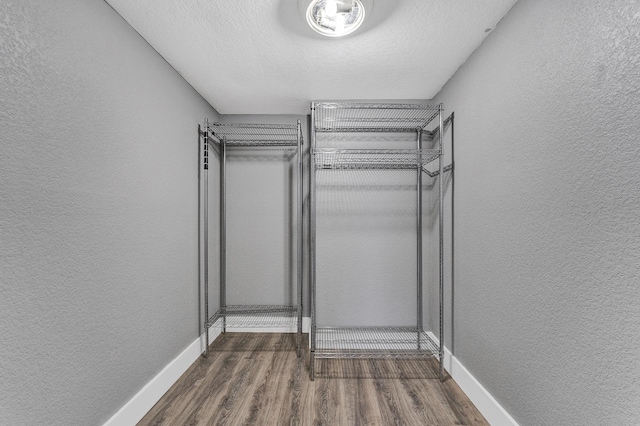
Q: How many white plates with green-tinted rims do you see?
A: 0